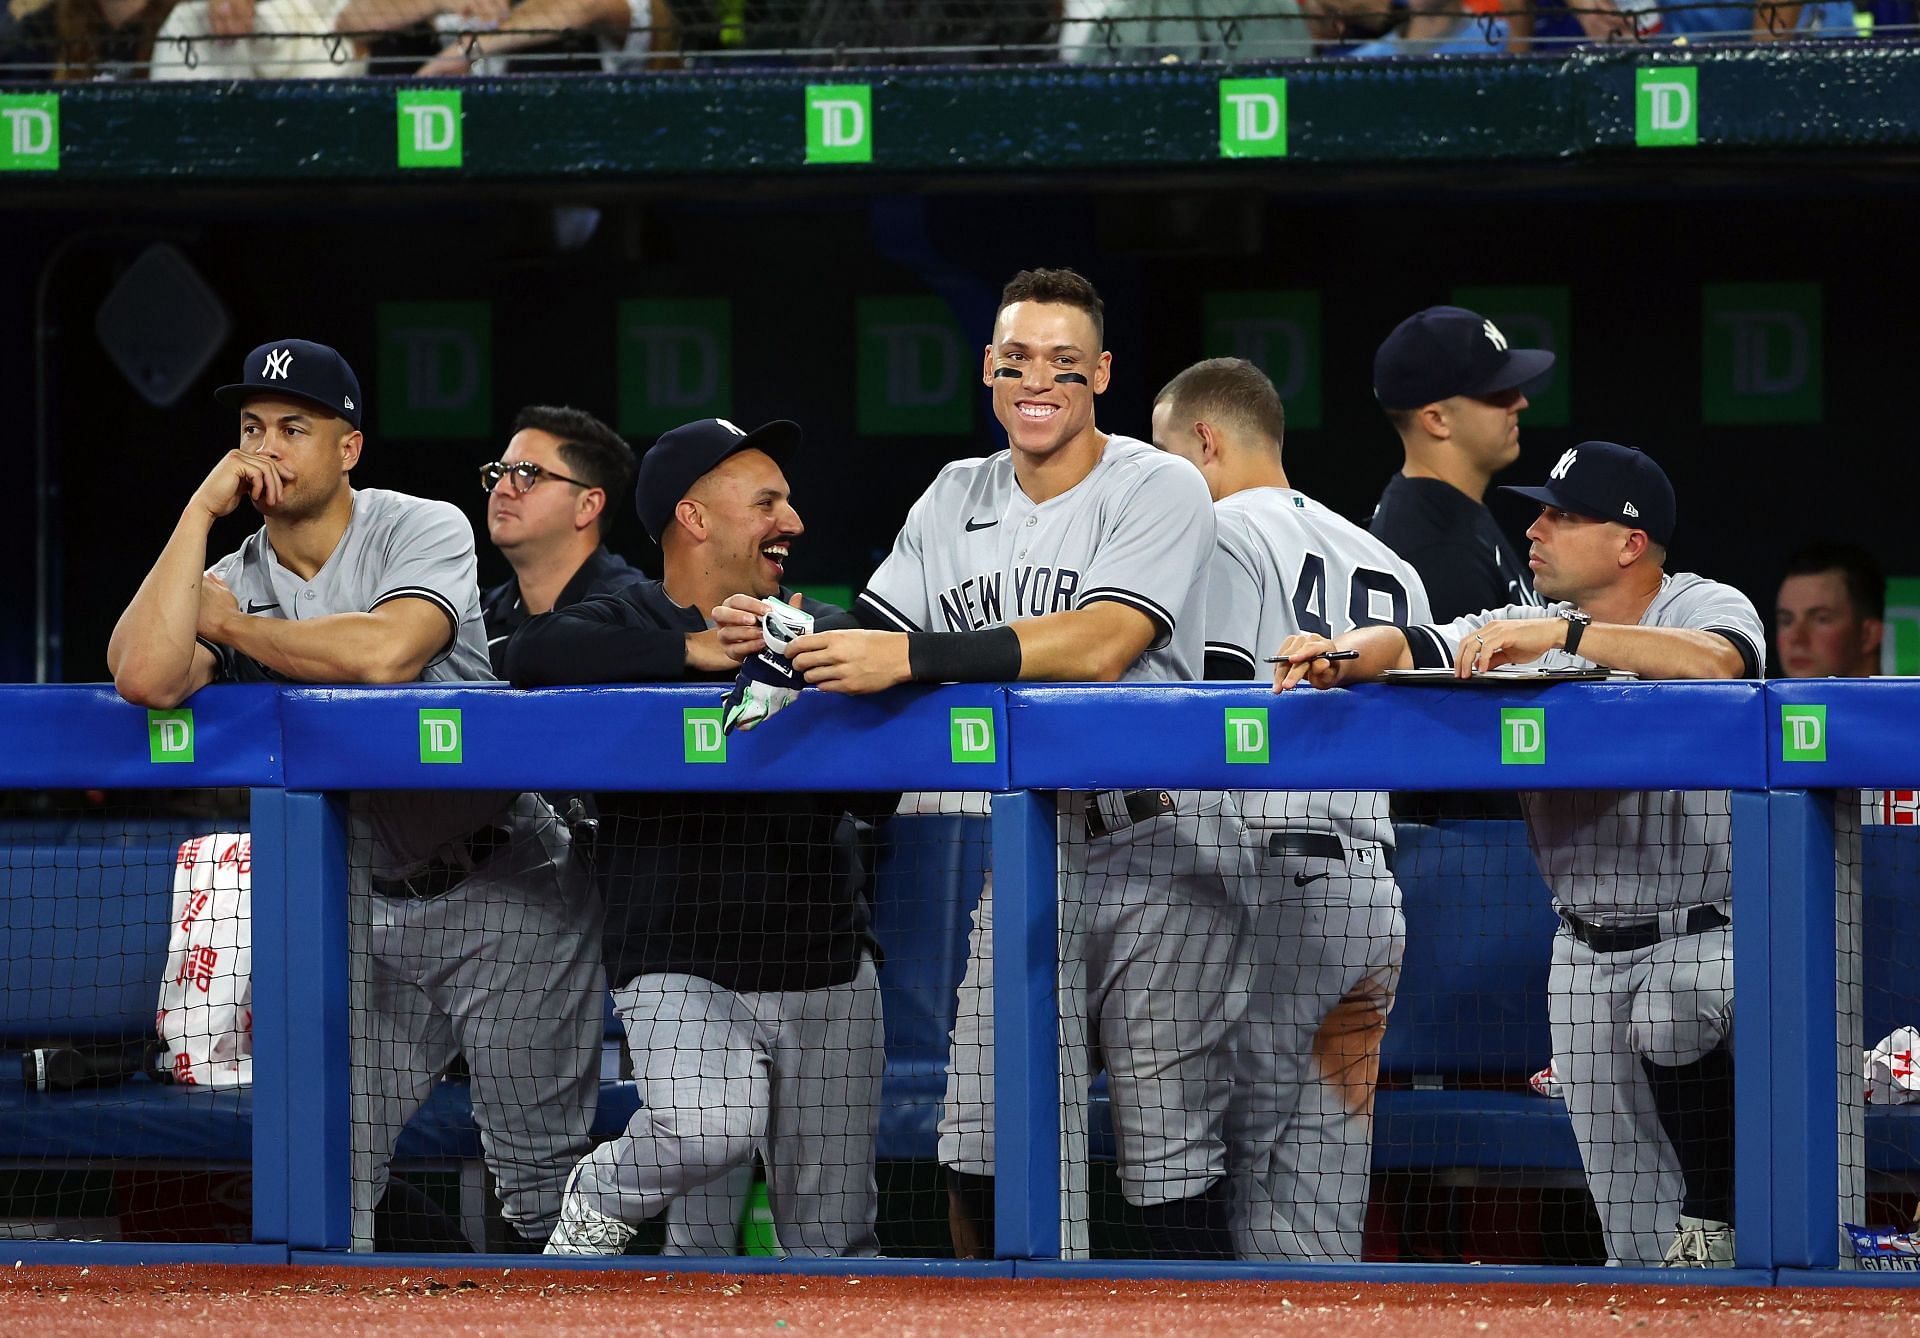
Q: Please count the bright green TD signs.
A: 12